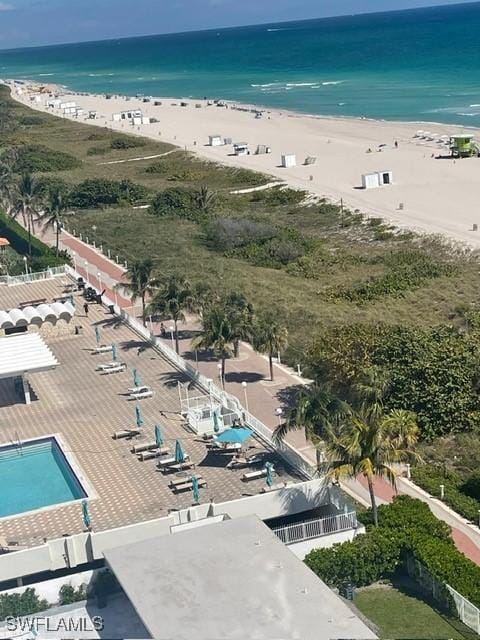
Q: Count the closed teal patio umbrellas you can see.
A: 10